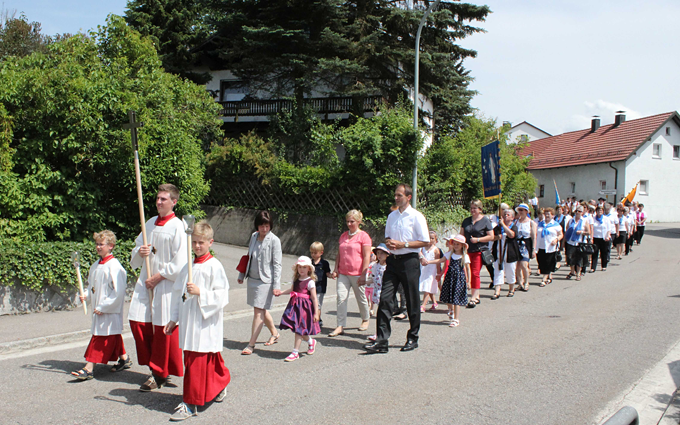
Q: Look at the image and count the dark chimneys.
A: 2